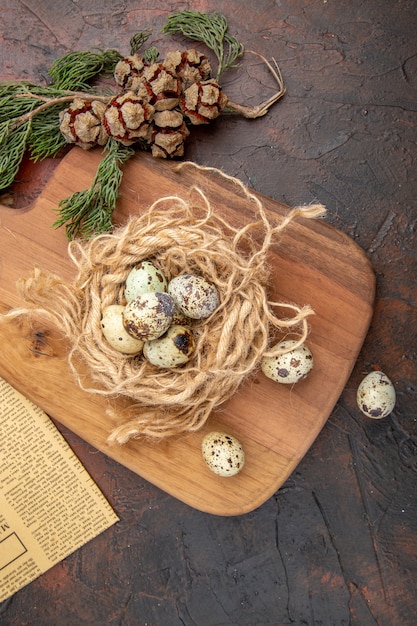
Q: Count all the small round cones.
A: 7